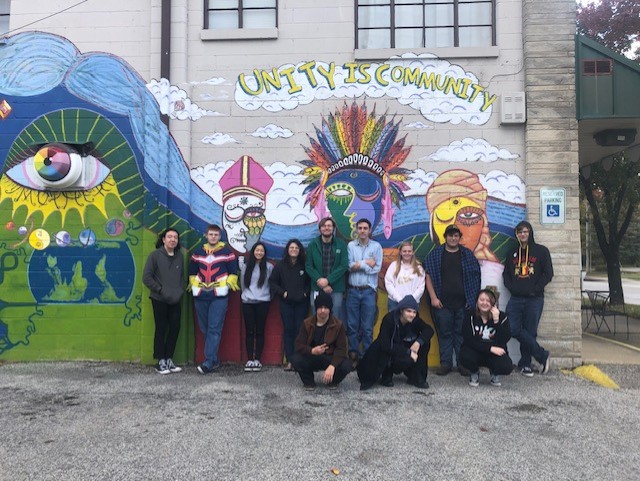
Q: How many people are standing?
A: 9